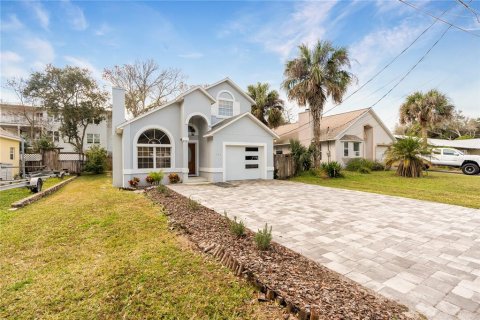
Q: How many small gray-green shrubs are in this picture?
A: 4